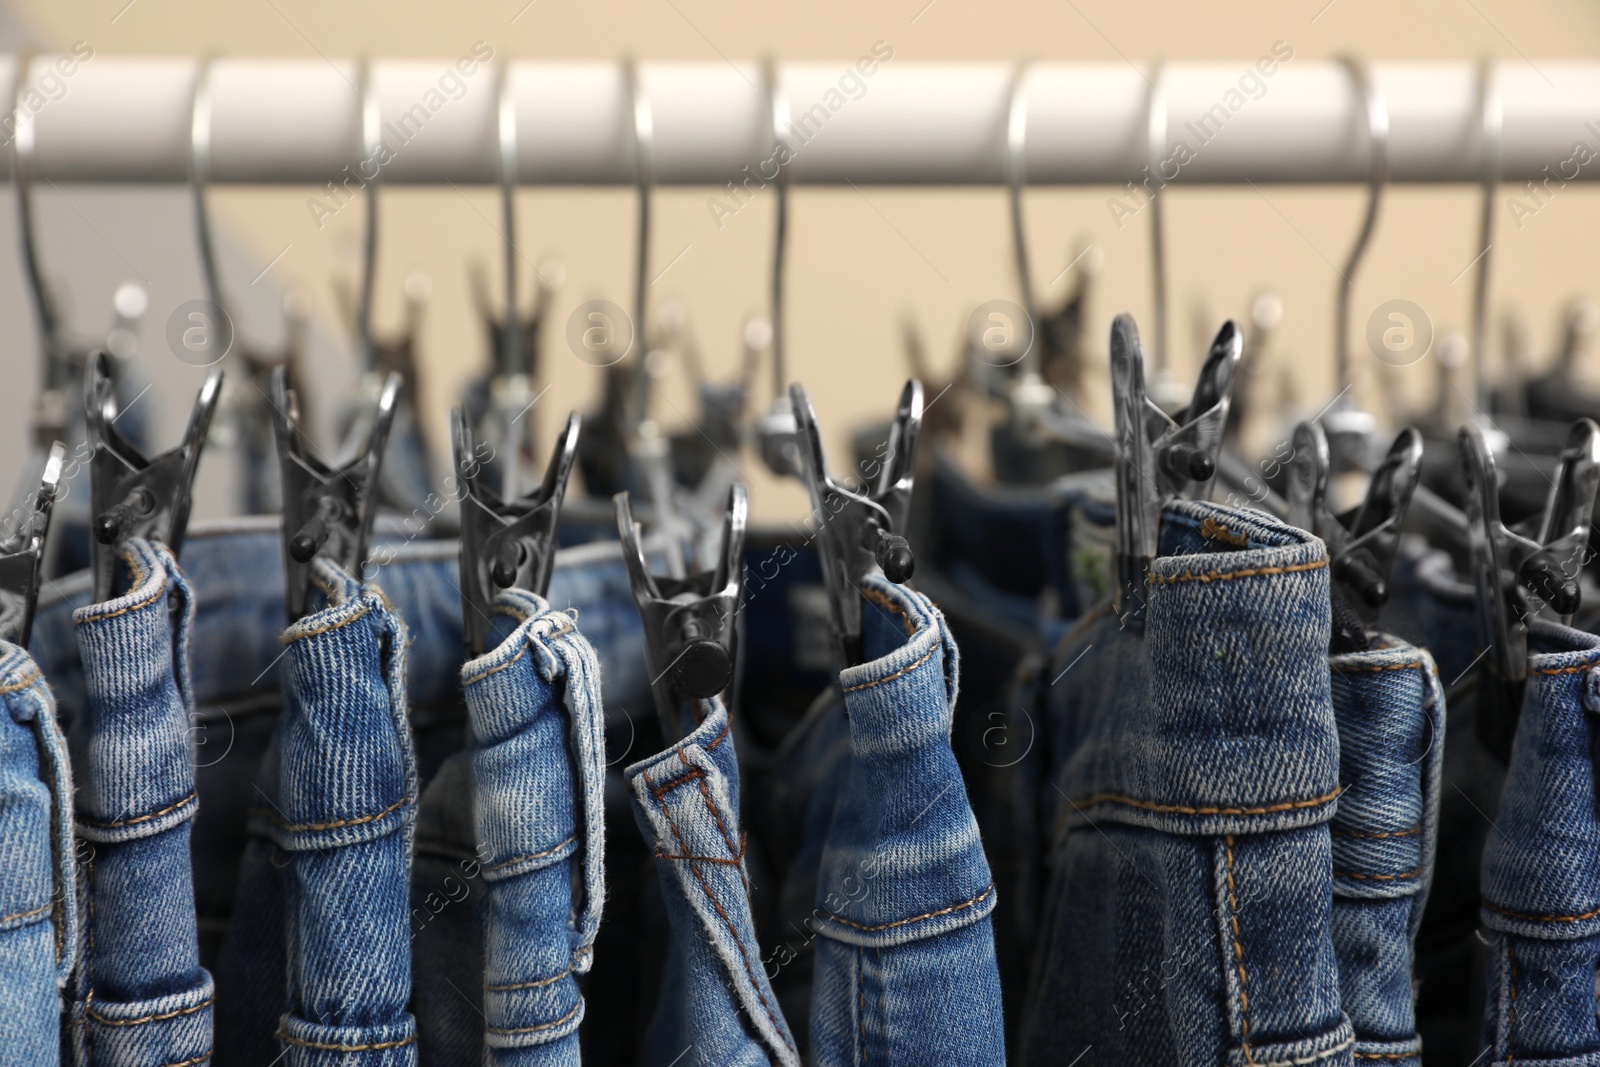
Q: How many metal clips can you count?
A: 9